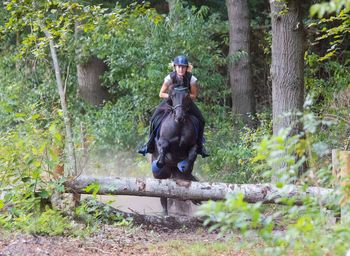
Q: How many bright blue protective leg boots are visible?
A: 2